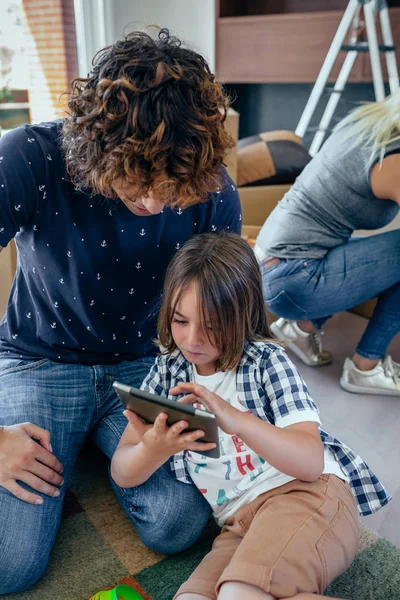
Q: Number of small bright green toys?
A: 1